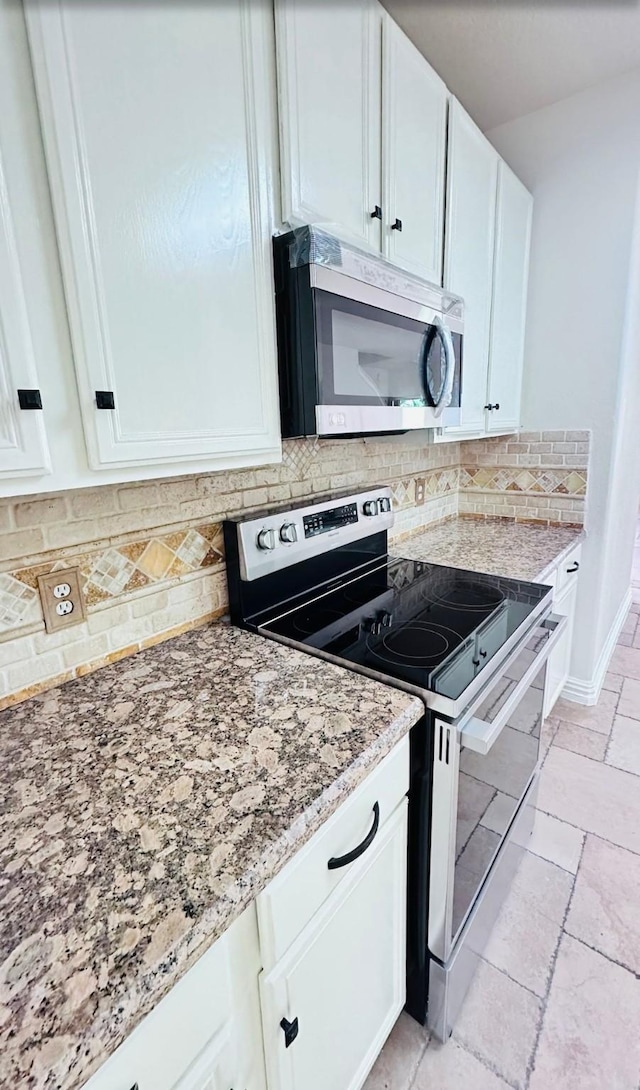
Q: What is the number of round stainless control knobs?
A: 4